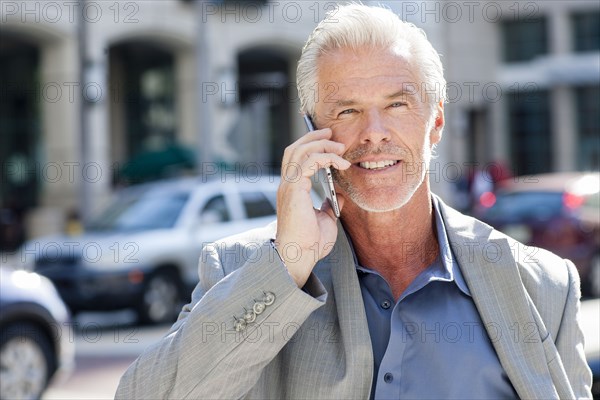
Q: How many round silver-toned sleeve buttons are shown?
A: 4